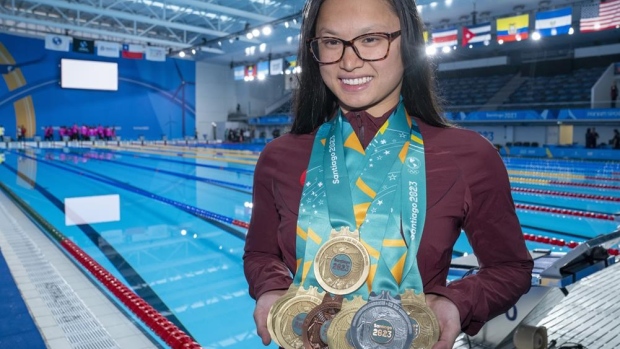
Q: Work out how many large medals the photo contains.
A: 7